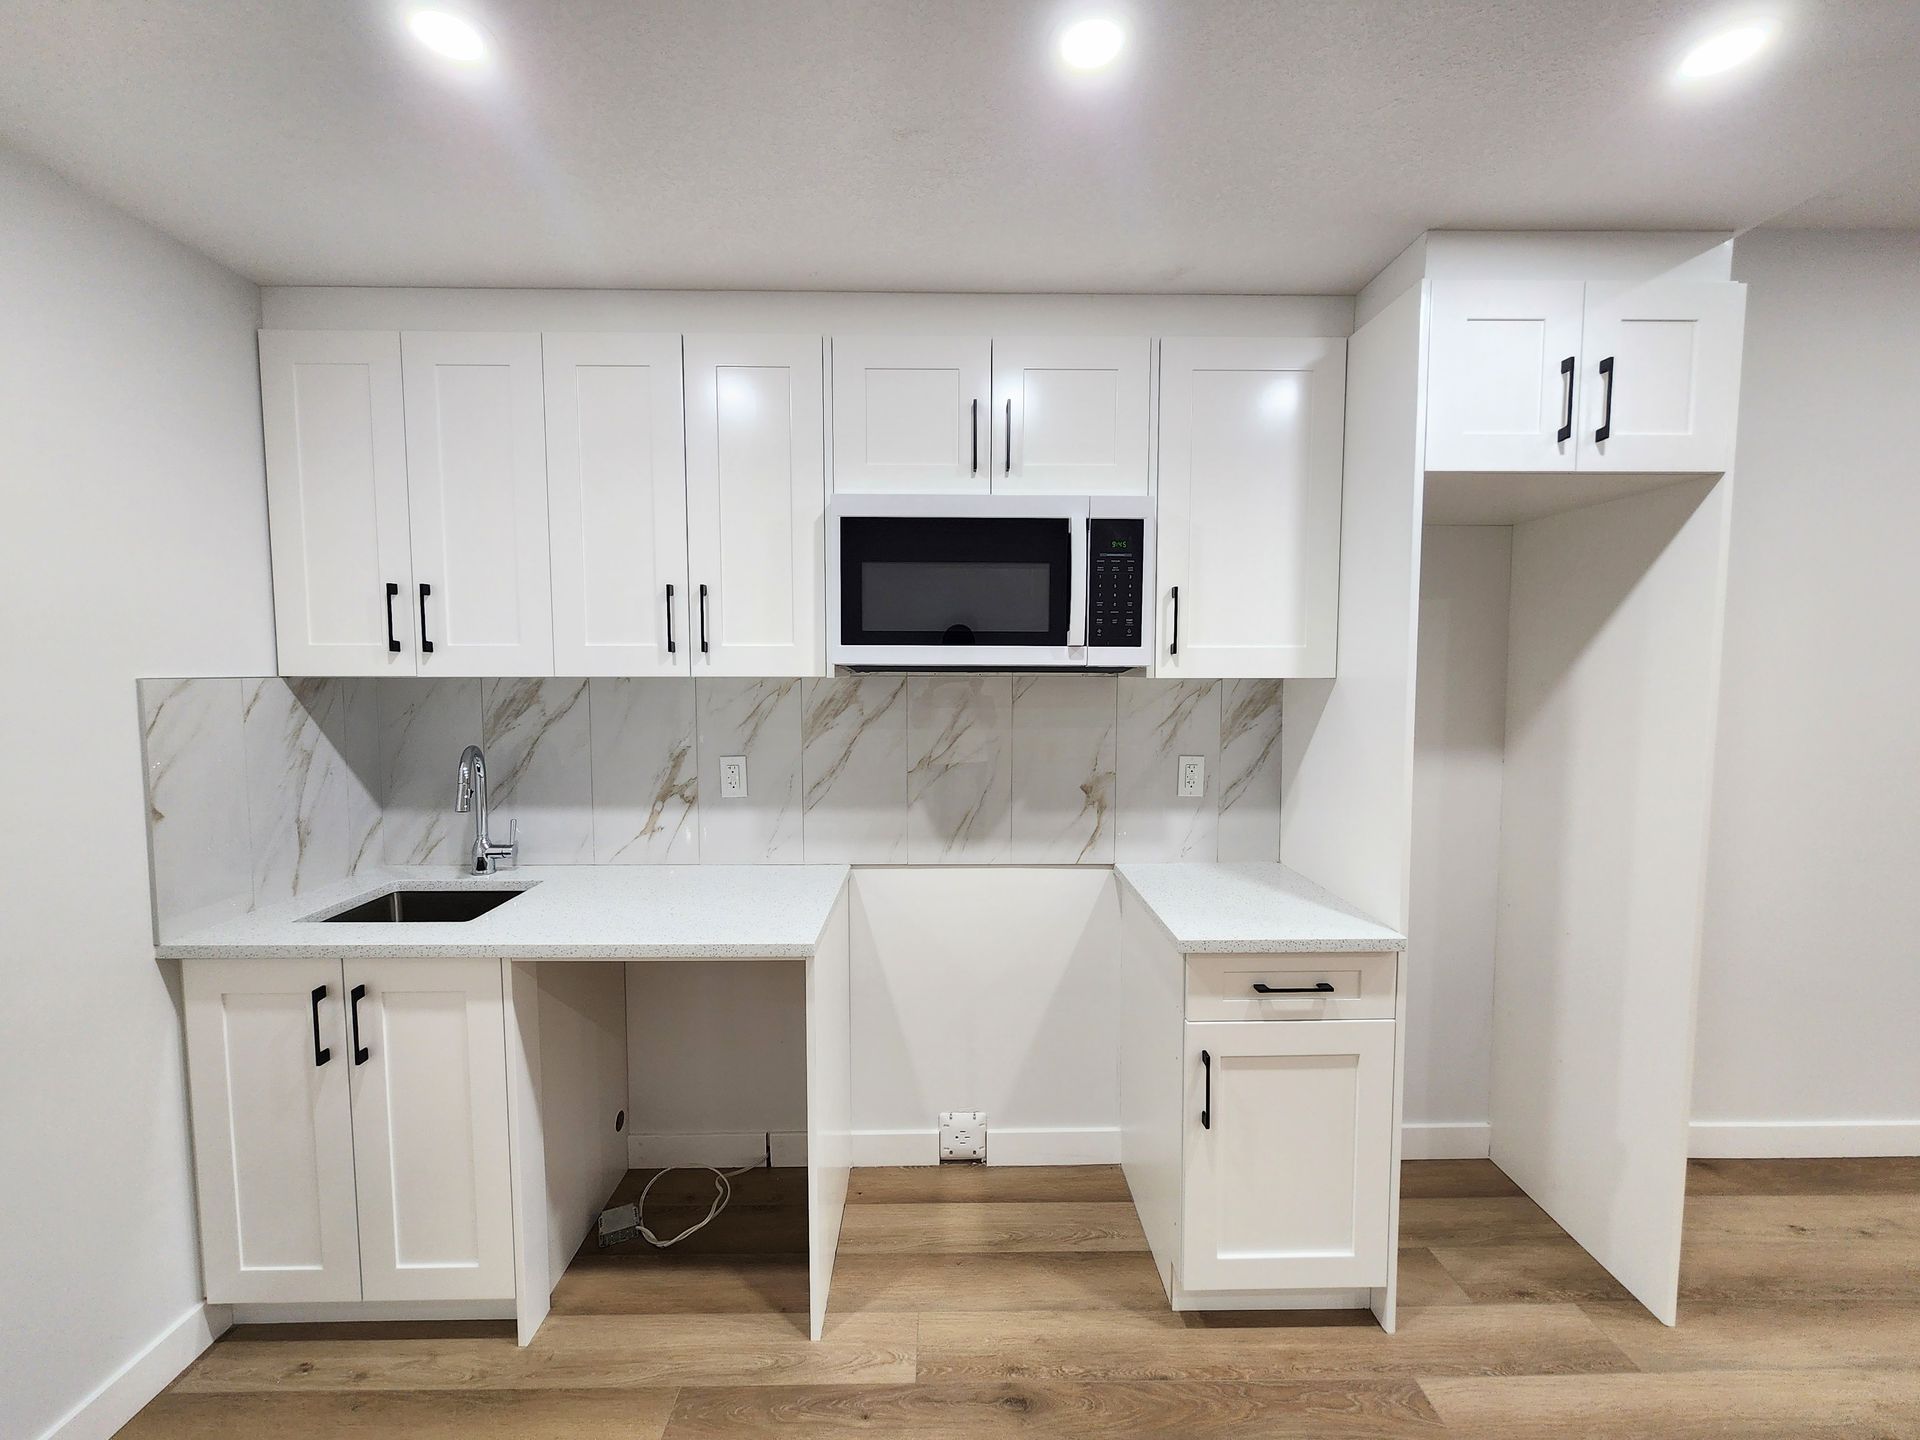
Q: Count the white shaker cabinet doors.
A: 12